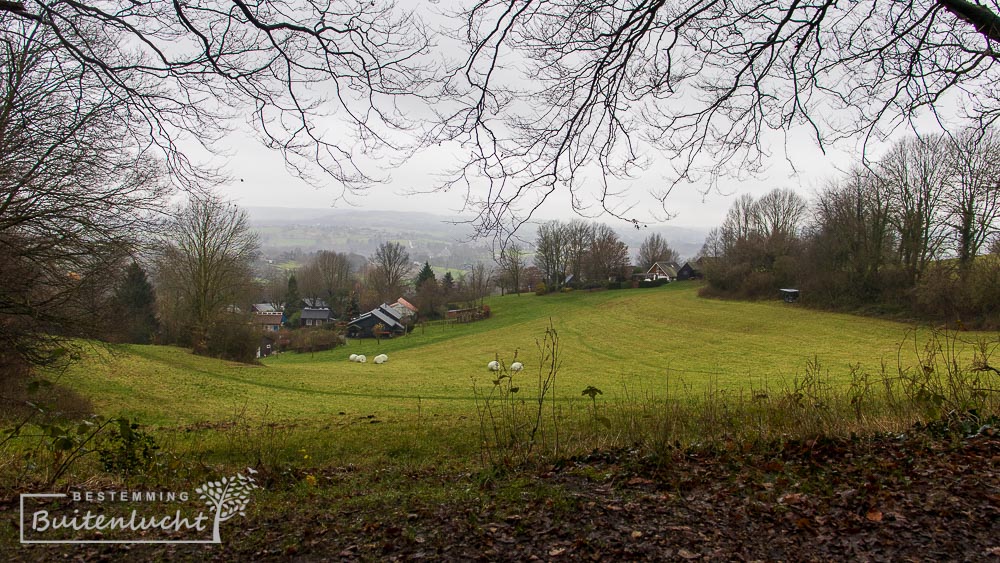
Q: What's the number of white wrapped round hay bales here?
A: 6